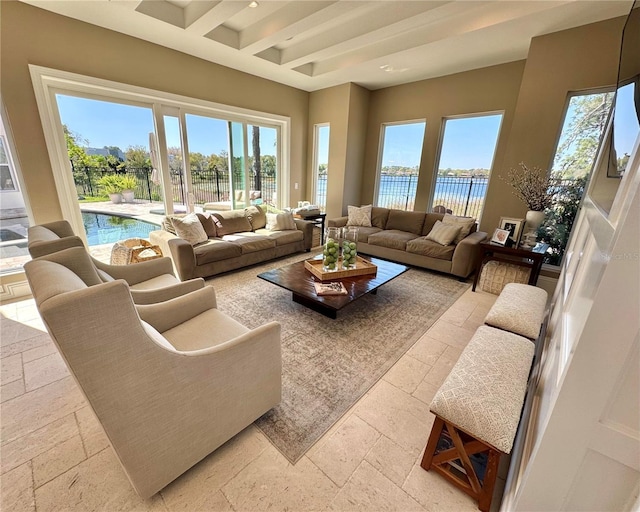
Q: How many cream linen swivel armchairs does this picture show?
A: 2